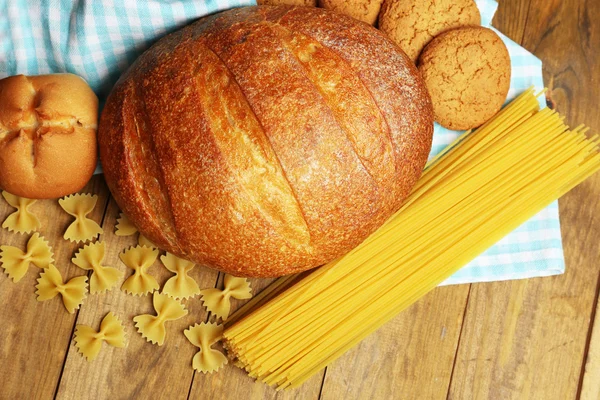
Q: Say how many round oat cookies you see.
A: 4